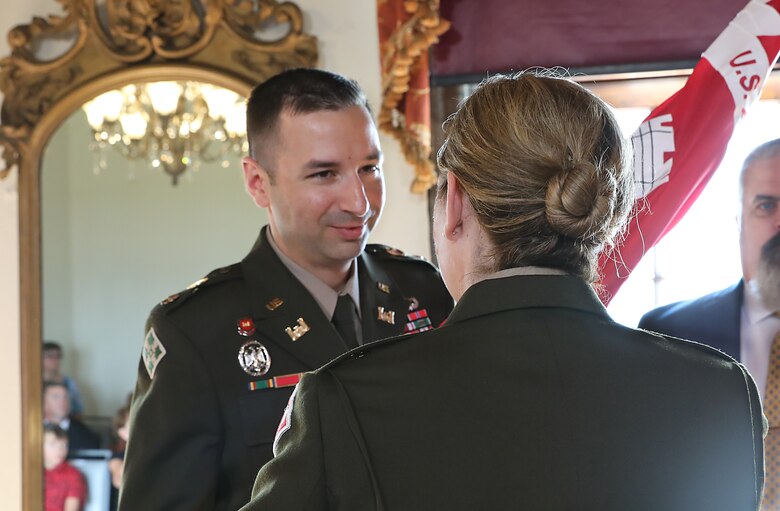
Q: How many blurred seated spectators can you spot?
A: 4